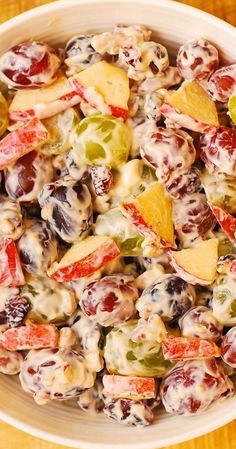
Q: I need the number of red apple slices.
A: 12